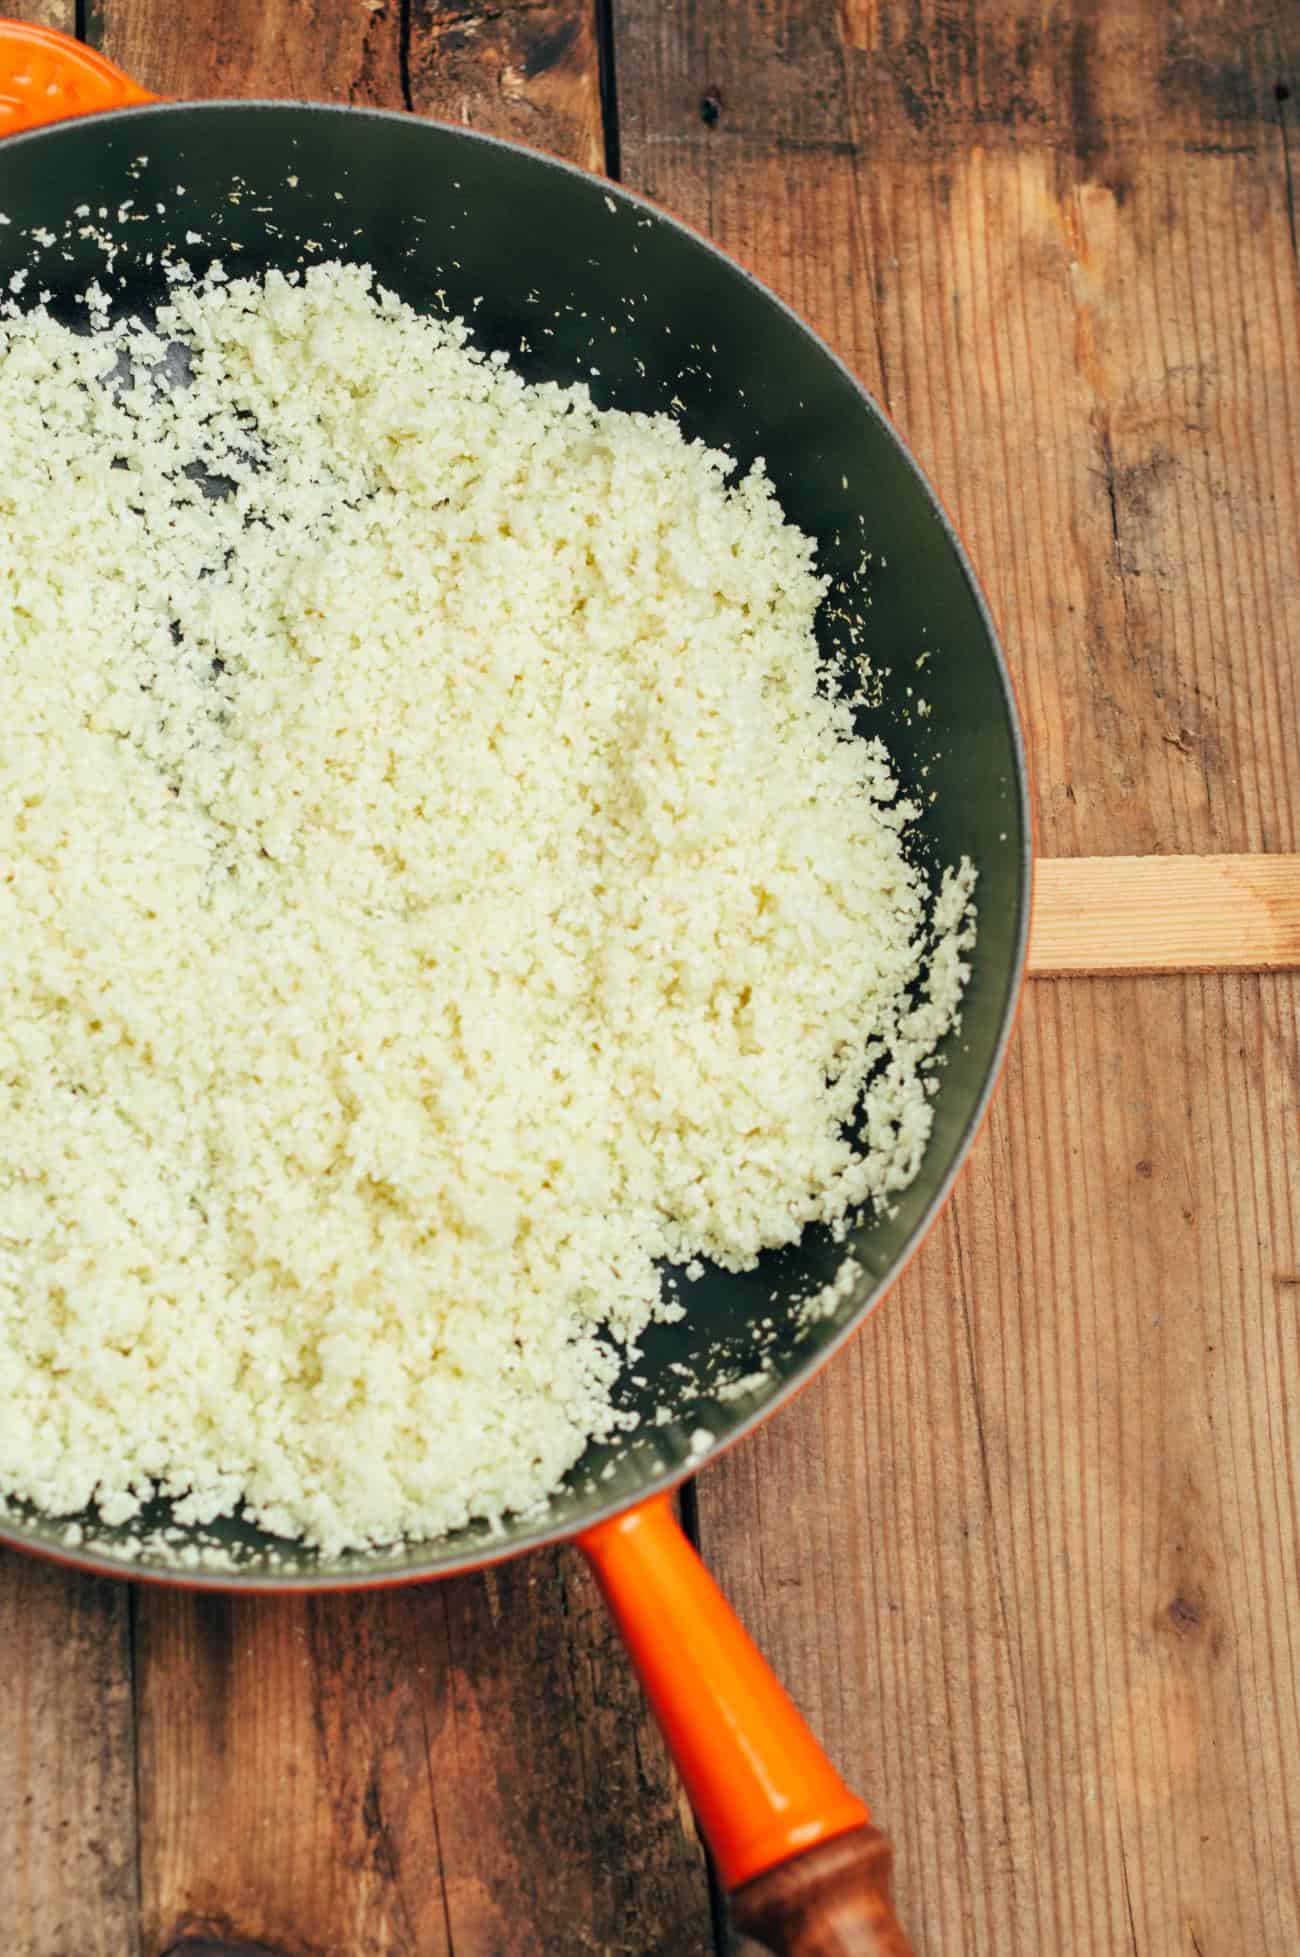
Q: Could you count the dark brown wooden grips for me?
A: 1